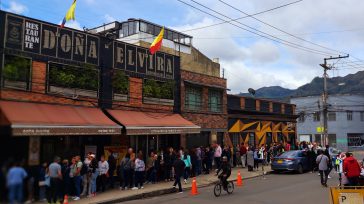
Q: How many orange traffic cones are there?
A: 3